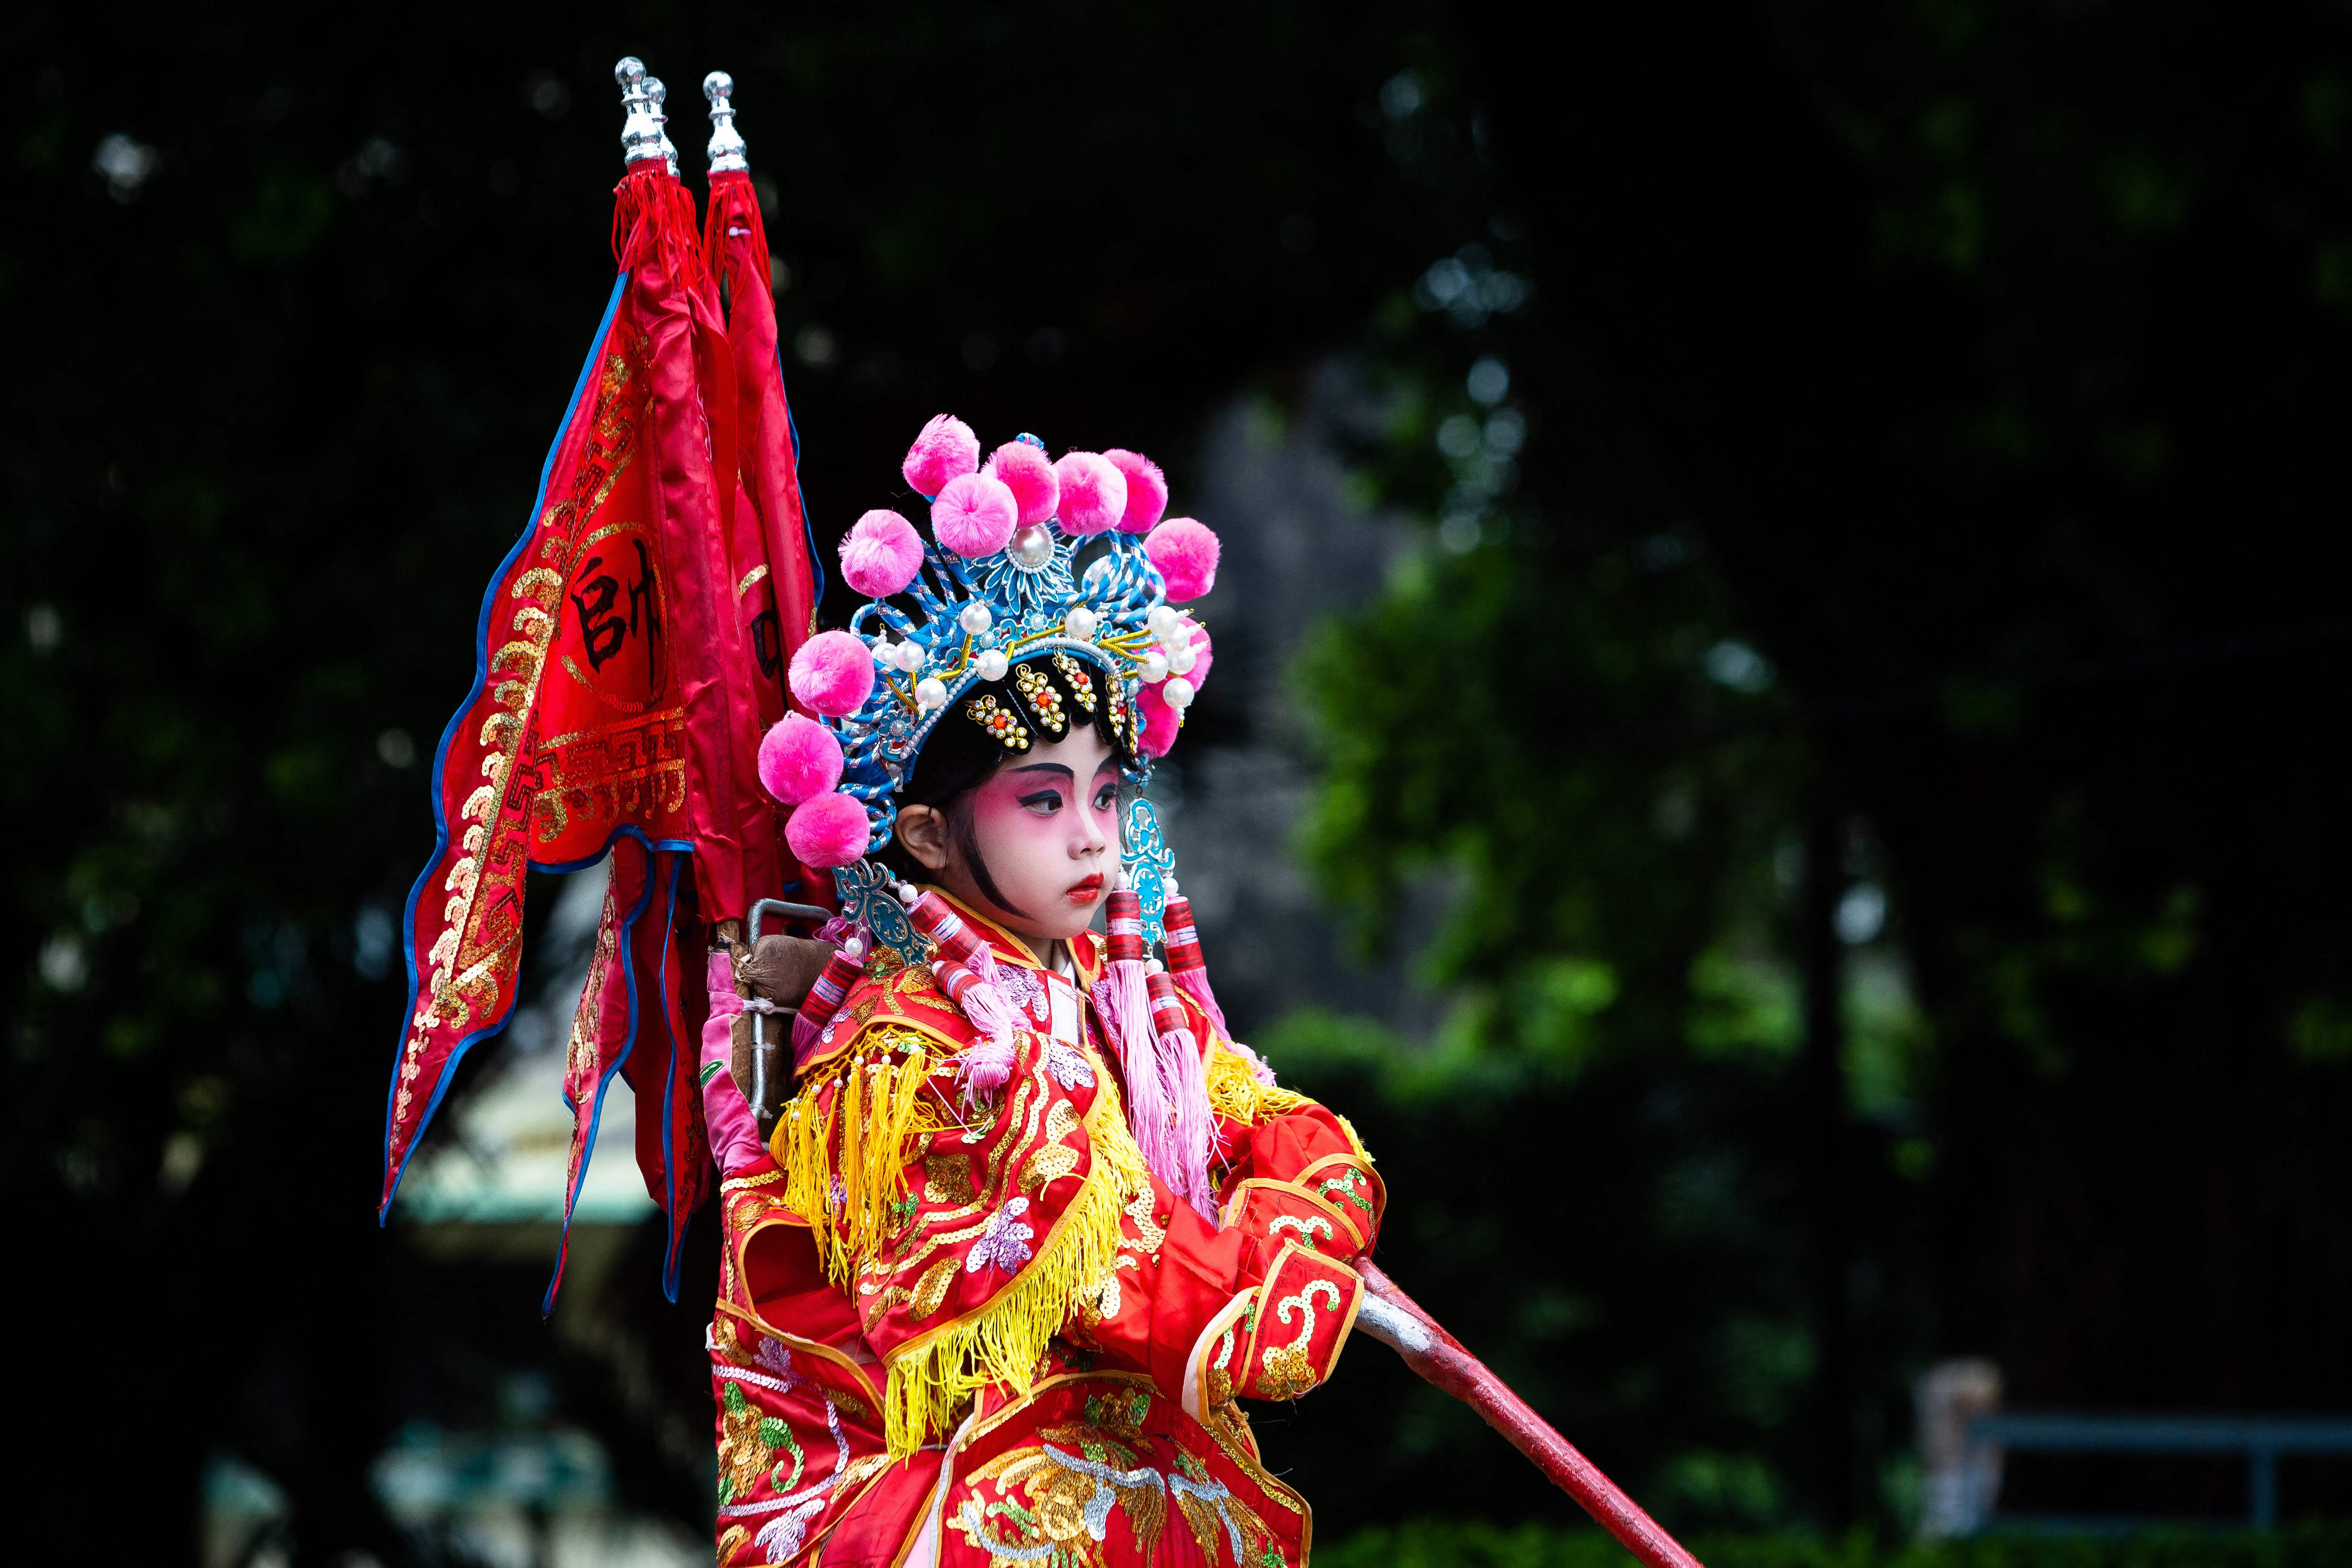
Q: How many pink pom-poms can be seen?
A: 12